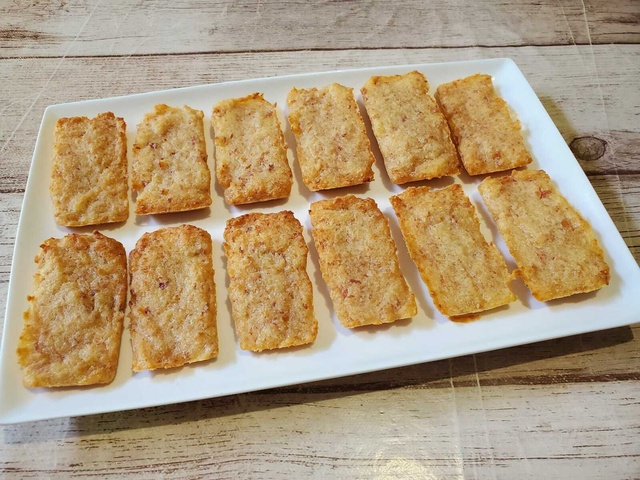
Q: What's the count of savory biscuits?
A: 12